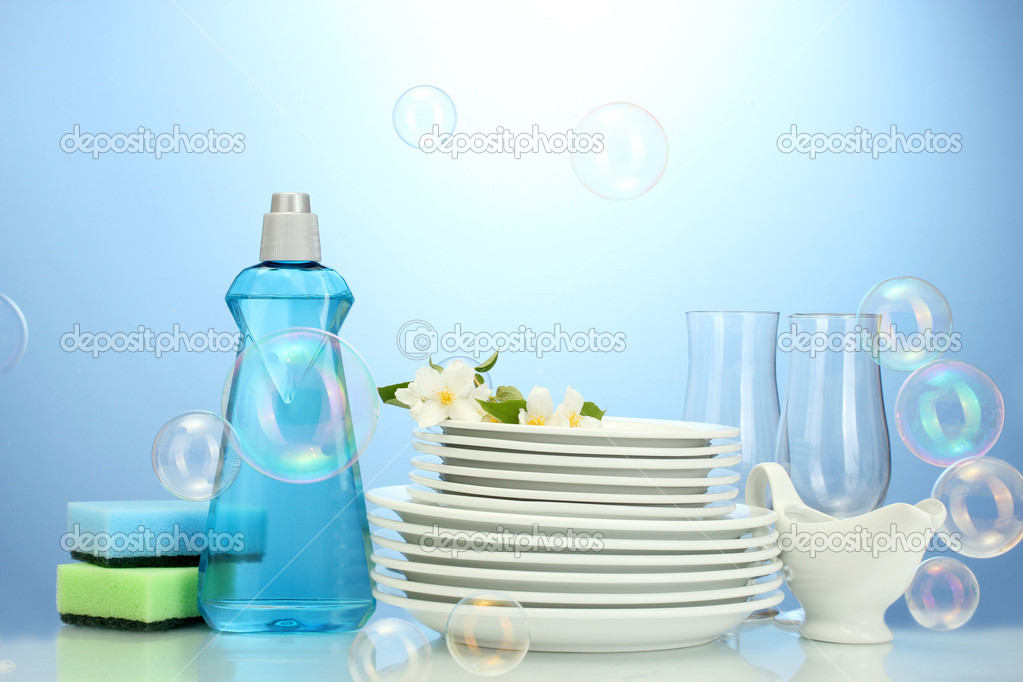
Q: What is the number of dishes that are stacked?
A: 12